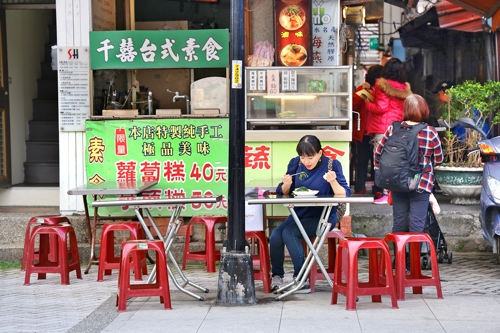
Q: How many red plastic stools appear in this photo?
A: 9